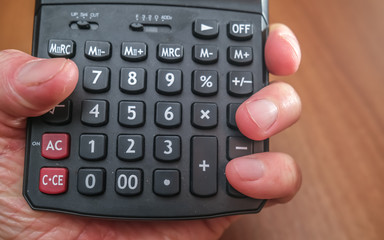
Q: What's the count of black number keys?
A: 11